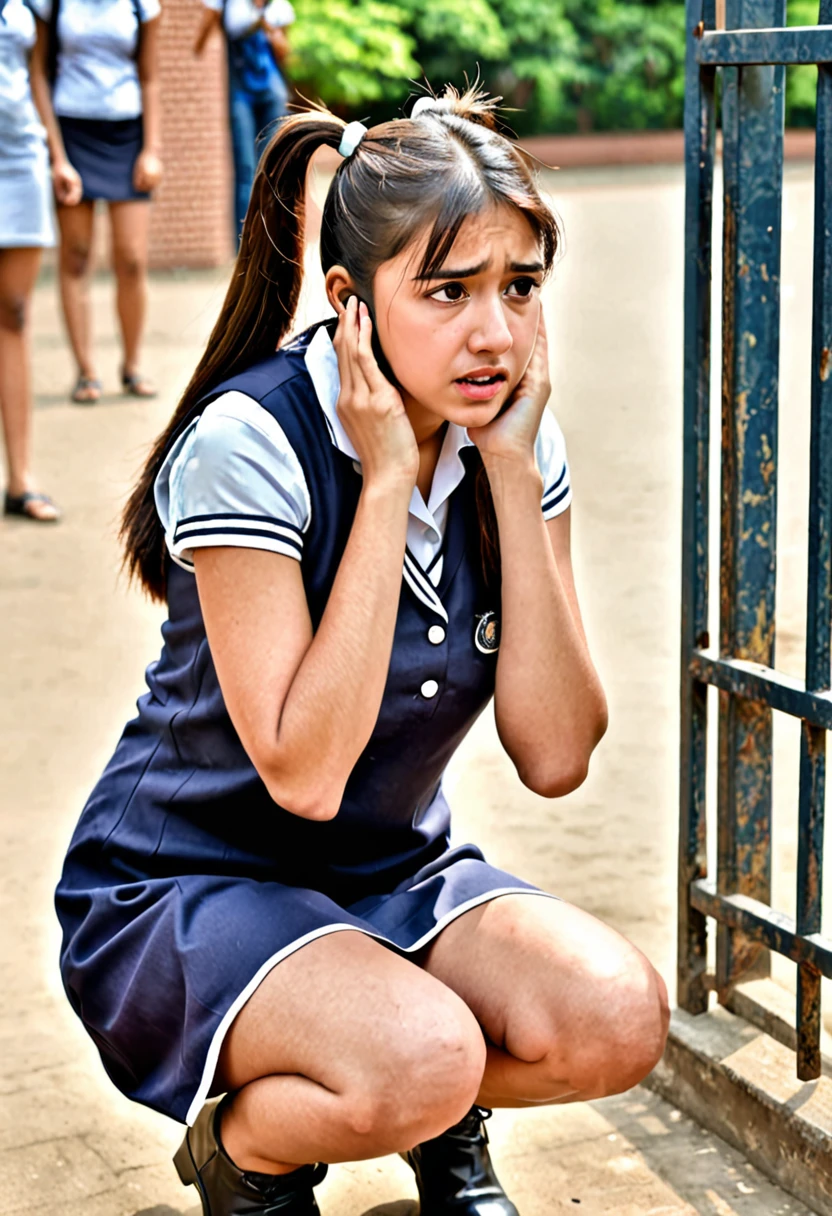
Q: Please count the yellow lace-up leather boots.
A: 0